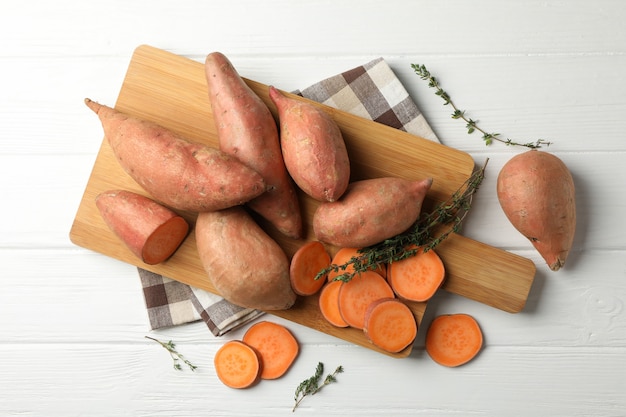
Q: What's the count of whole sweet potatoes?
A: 6